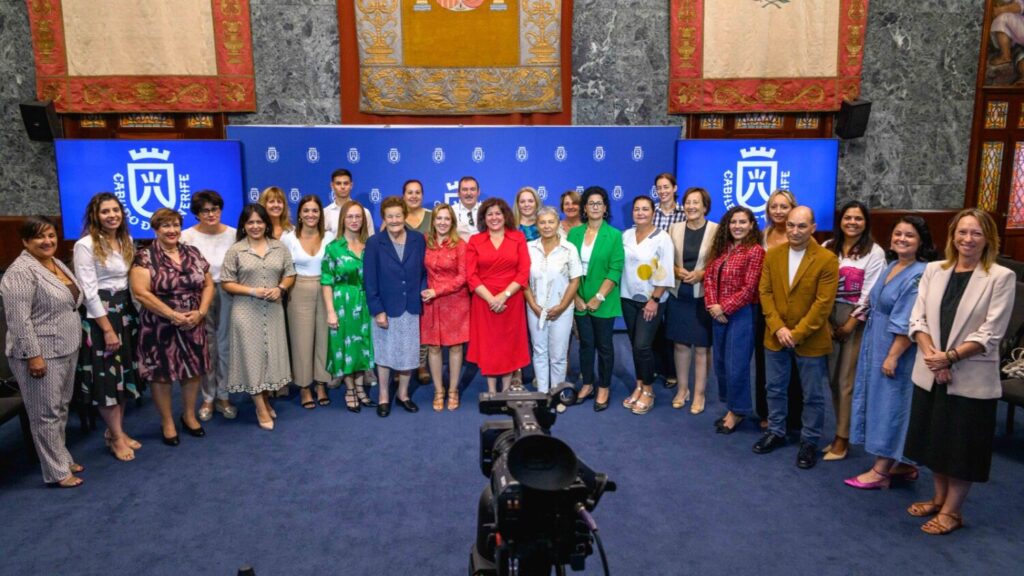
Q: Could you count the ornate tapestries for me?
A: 3